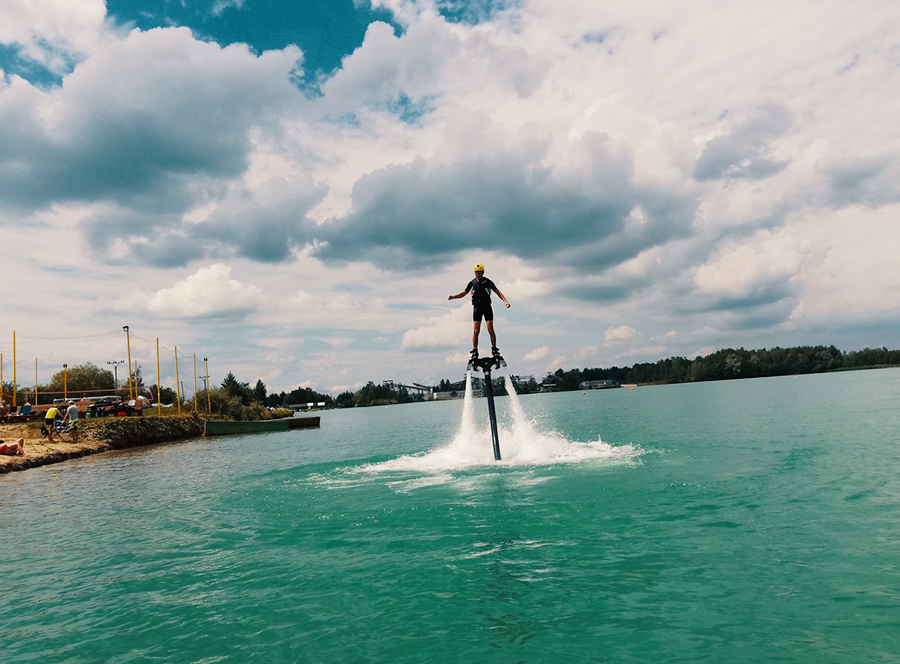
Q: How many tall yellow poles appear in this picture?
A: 10